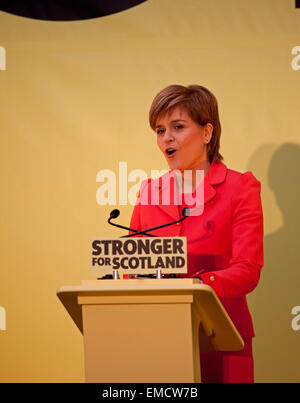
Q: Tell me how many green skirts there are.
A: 0